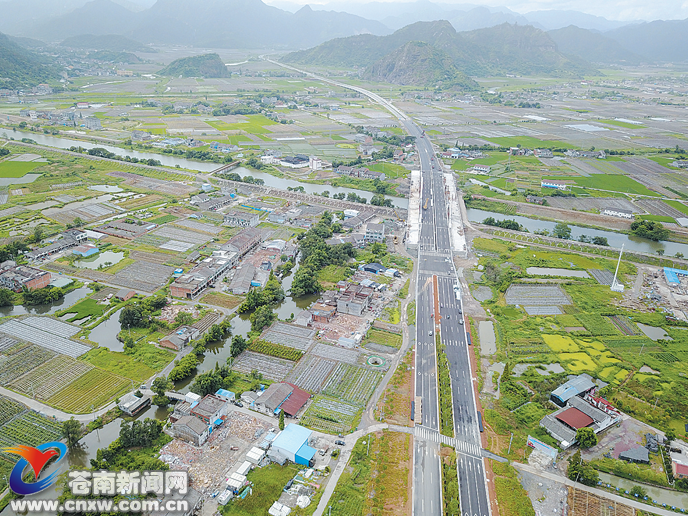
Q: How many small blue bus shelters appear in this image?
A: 3